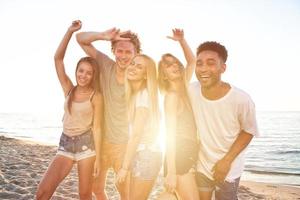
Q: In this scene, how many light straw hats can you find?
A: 1